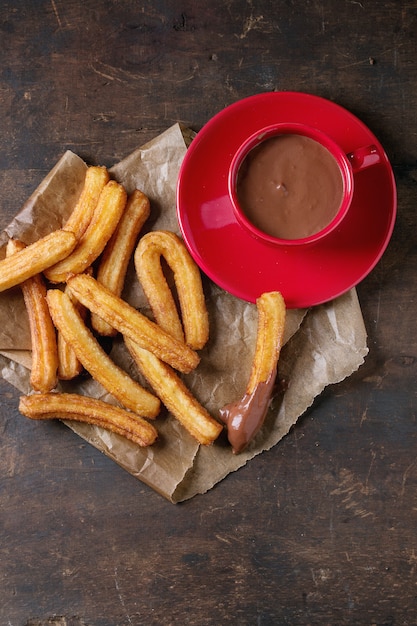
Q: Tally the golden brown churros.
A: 12